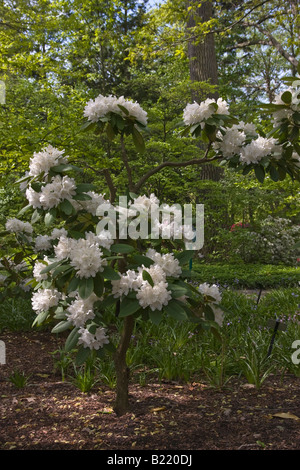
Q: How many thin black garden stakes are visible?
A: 2